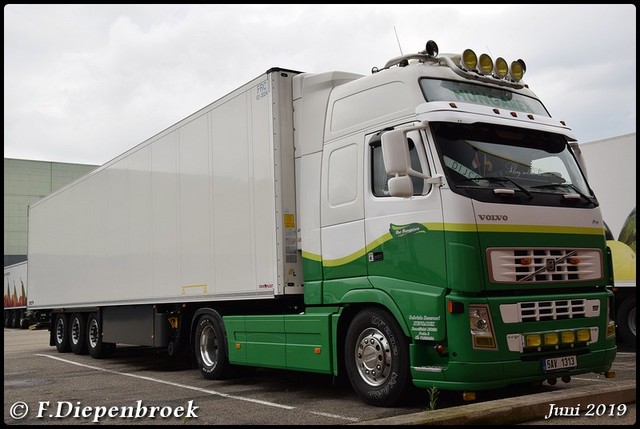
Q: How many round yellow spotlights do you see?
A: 4